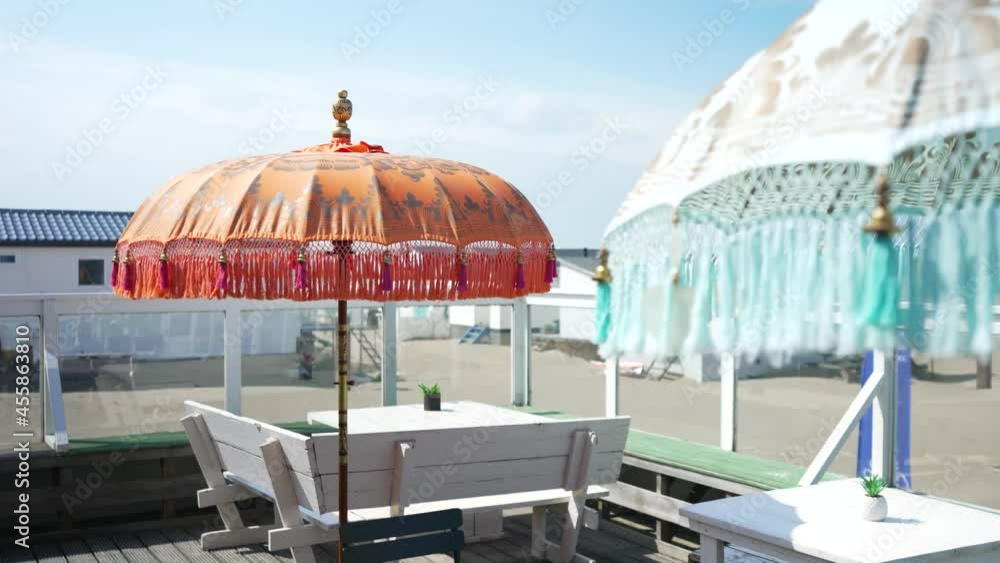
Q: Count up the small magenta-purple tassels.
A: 10